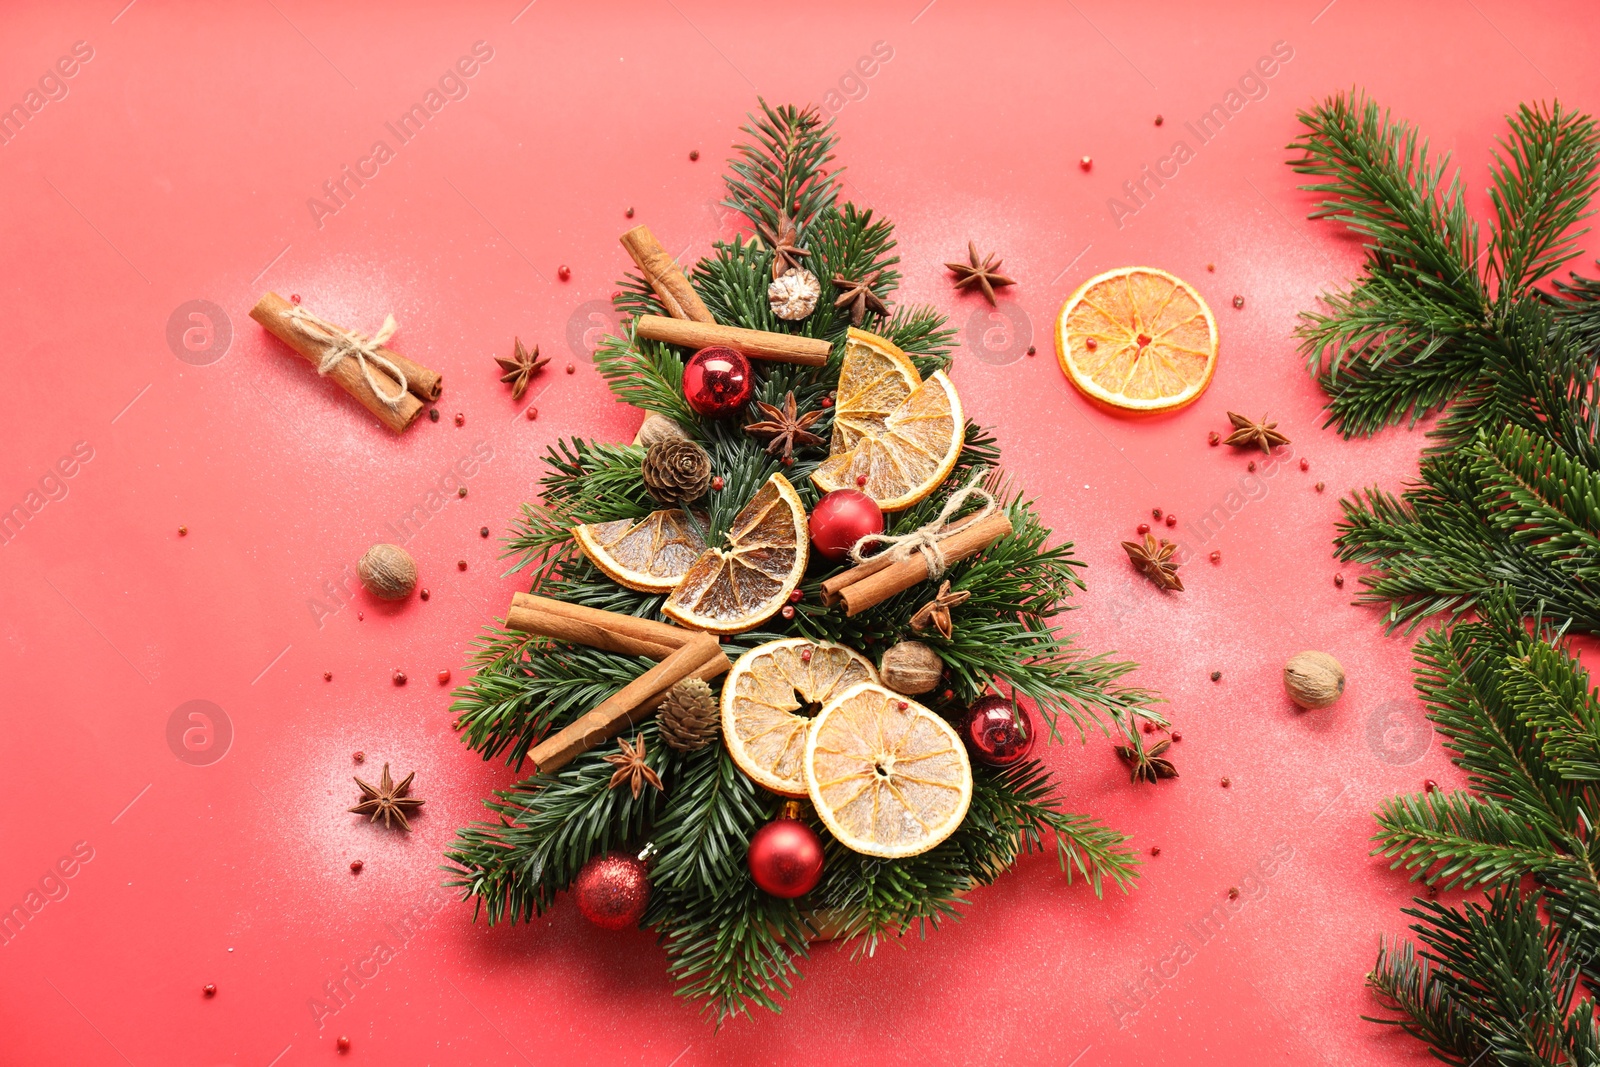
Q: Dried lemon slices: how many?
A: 7